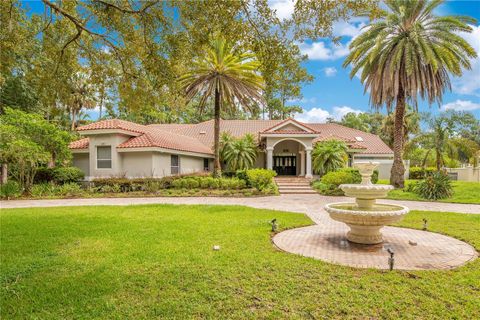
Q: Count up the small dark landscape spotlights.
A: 3